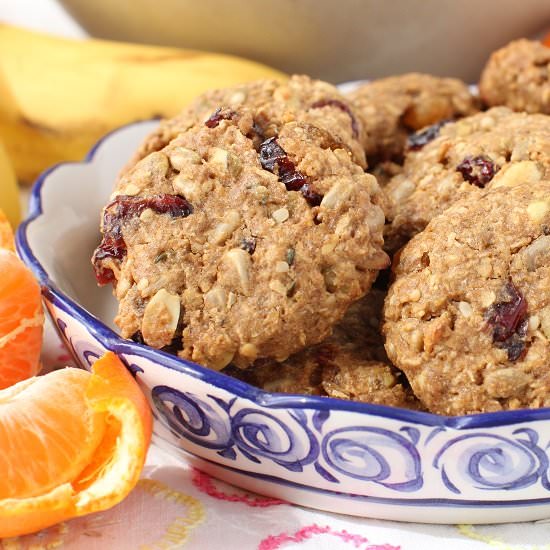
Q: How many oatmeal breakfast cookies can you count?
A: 7